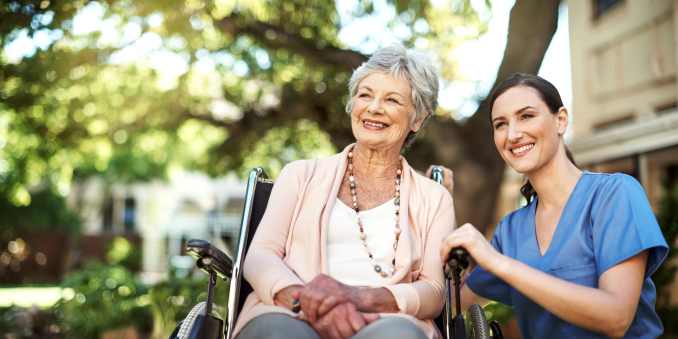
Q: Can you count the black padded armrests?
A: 2